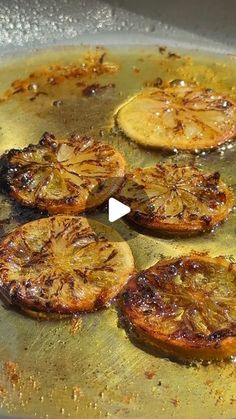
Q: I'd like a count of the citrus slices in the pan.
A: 5